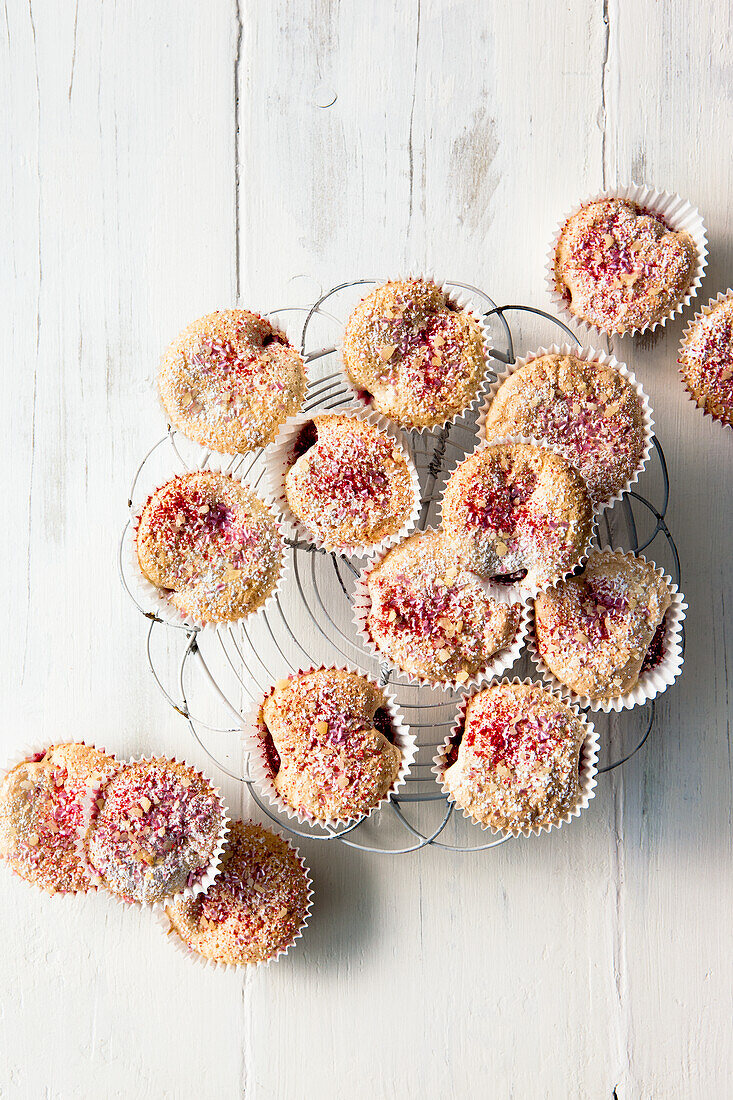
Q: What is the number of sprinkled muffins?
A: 15